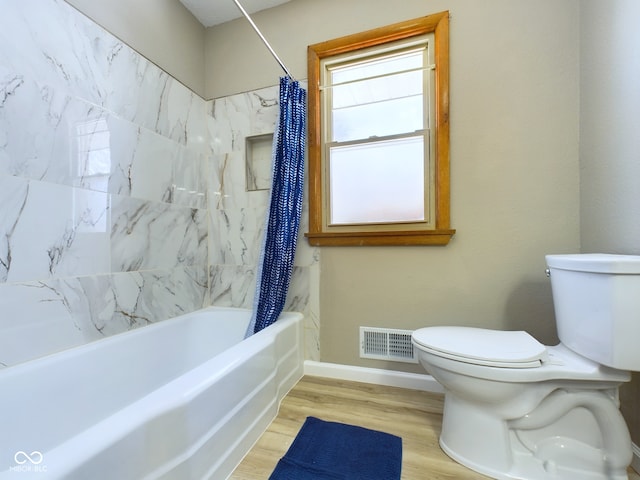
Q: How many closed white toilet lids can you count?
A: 1